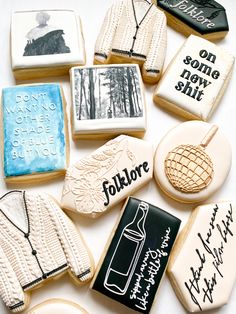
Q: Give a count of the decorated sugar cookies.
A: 12